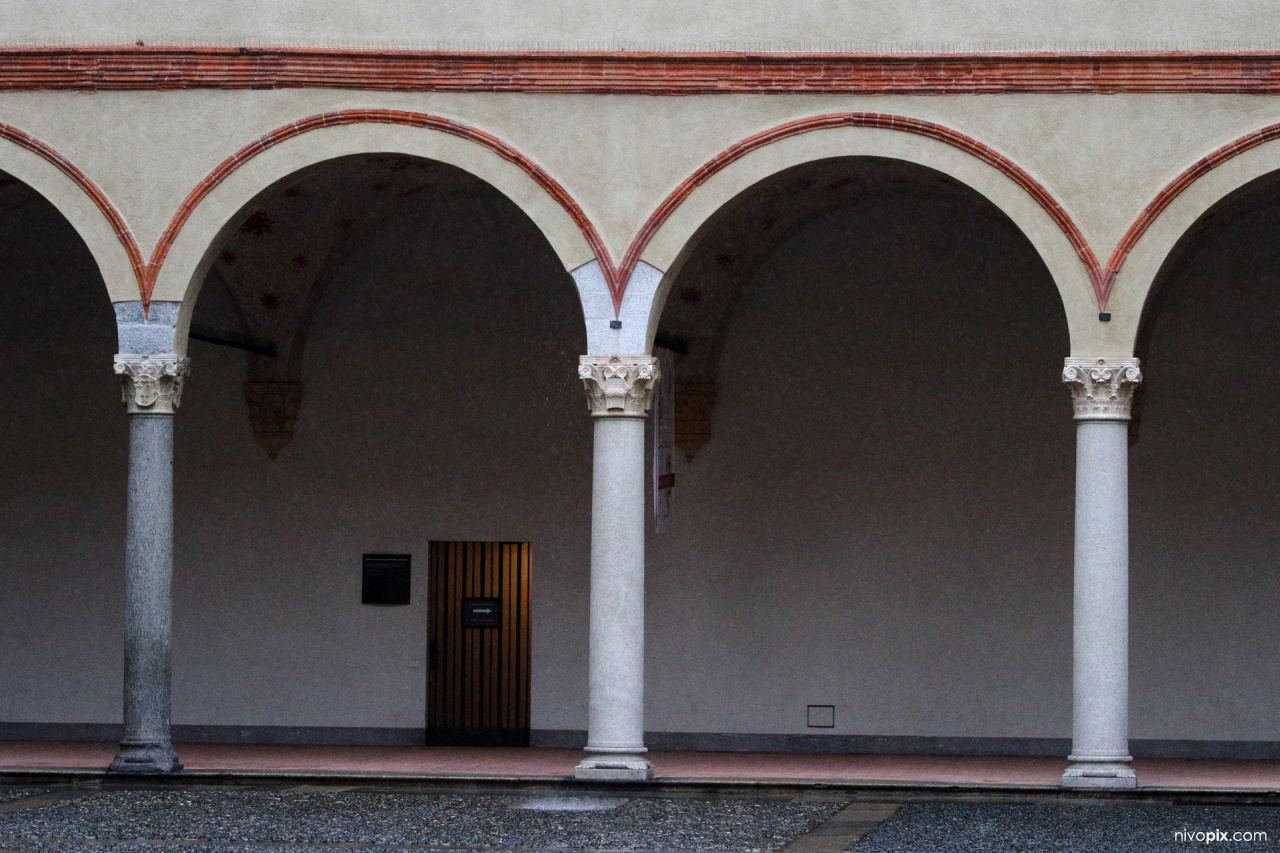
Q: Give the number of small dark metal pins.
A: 2